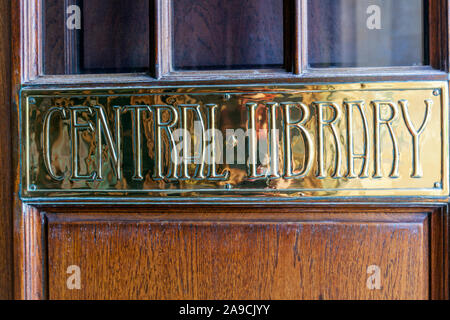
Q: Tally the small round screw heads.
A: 6